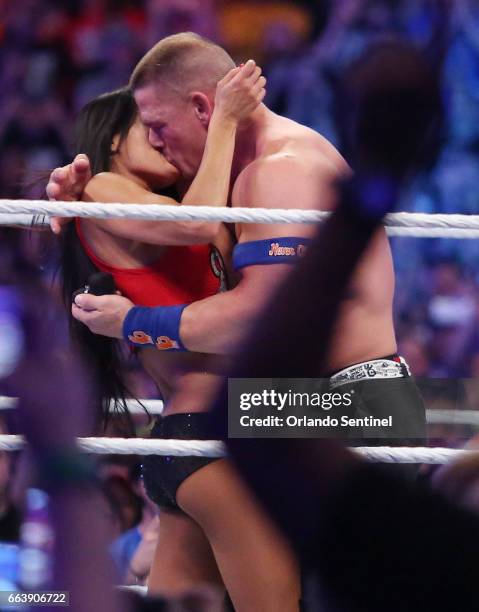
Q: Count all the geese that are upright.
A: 0